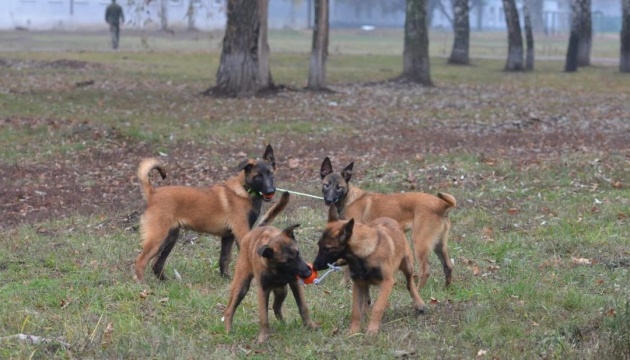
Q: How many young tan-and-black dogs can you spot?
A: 4